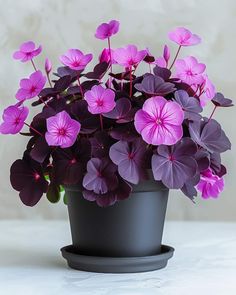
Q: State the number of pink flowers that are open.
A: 13